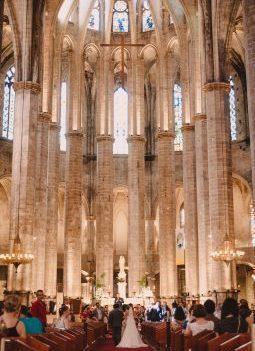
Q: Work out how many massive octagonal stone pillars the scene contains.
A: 10